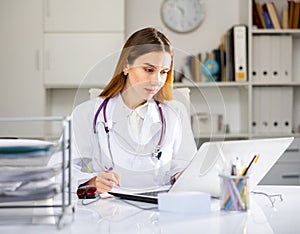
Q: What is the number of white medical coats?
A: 1